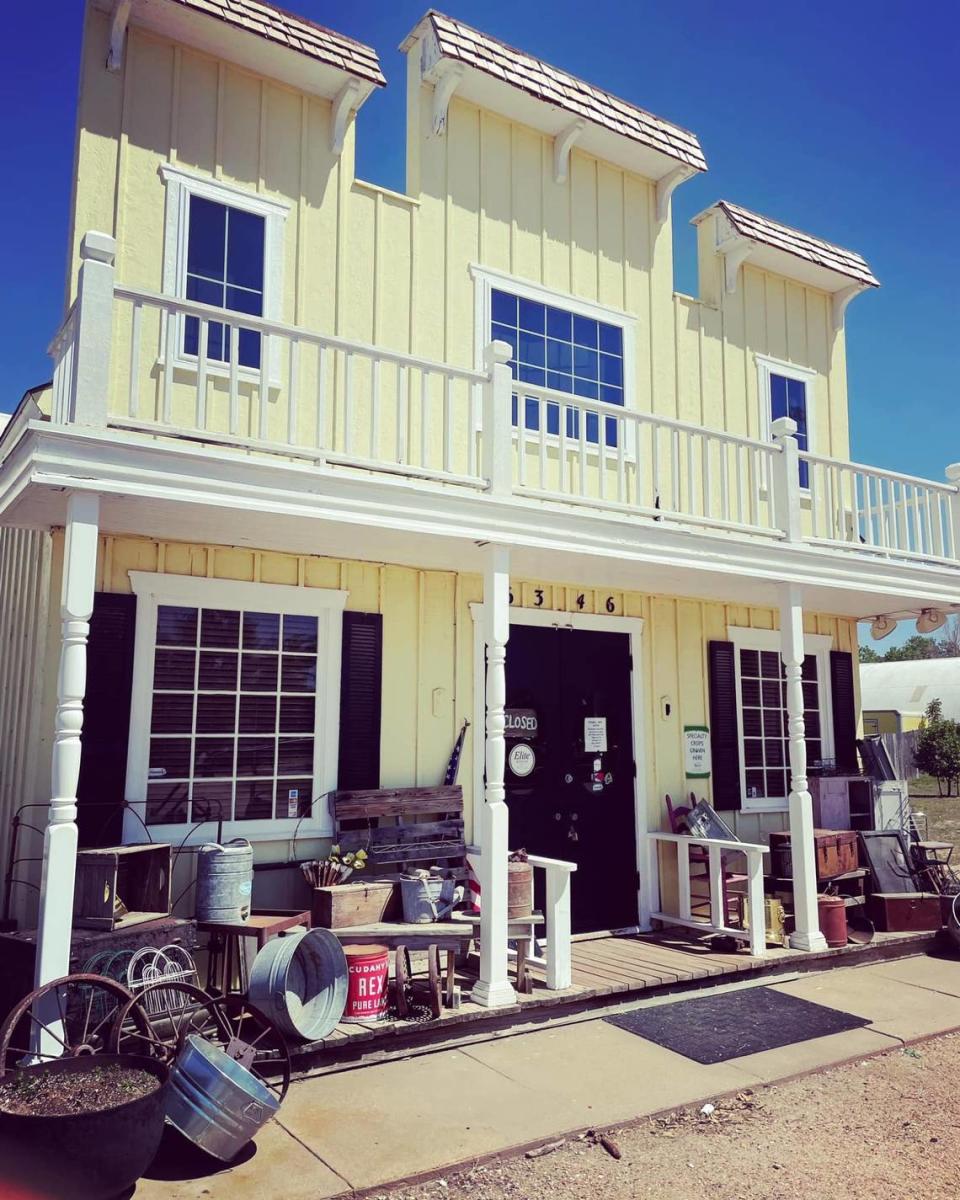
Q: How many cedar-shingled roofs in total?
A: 3